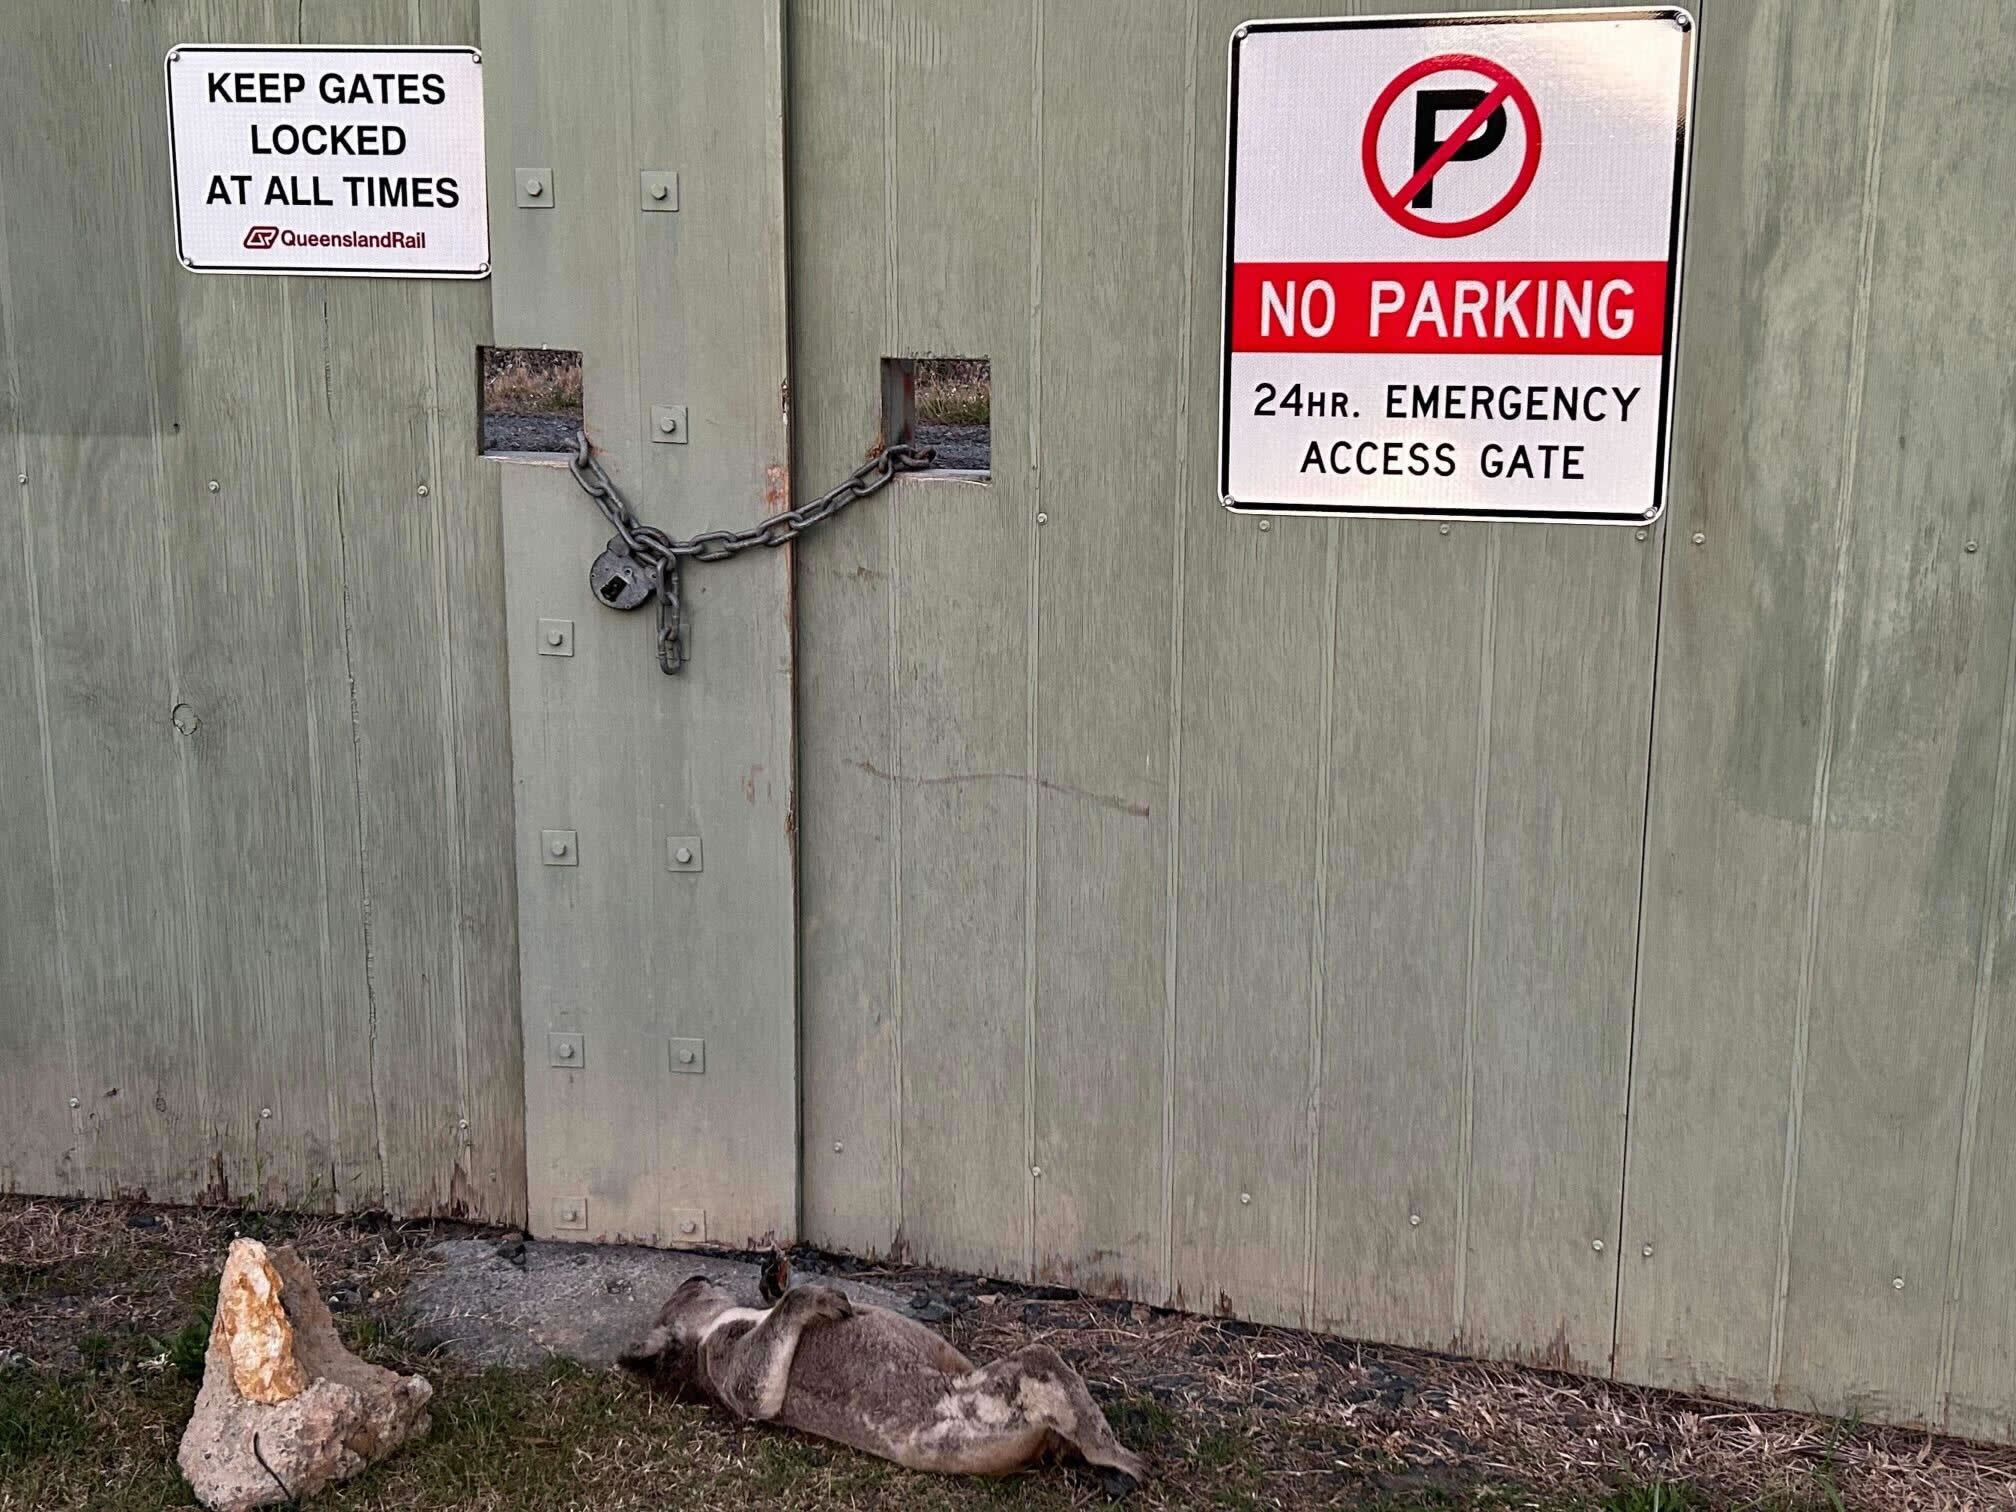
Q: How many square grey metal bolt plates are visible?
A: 11